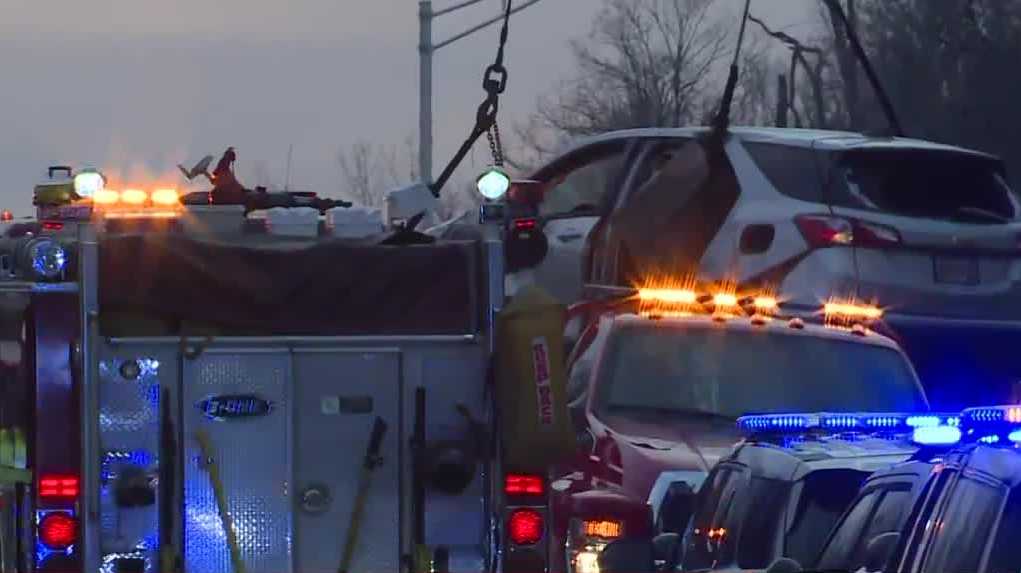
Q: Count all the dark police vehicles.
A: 2